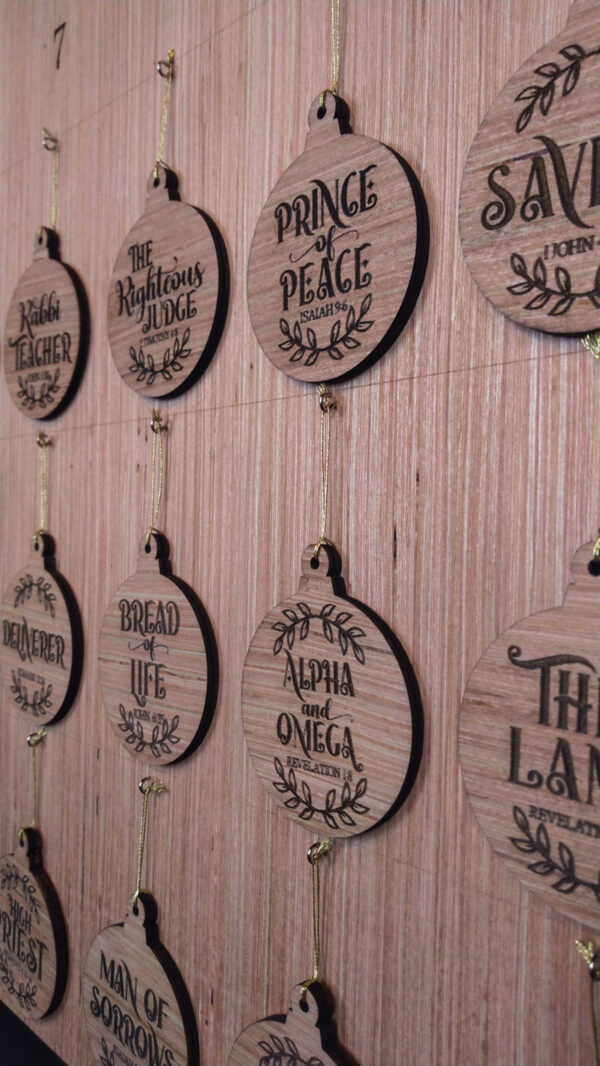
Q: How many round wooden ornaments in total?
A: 11